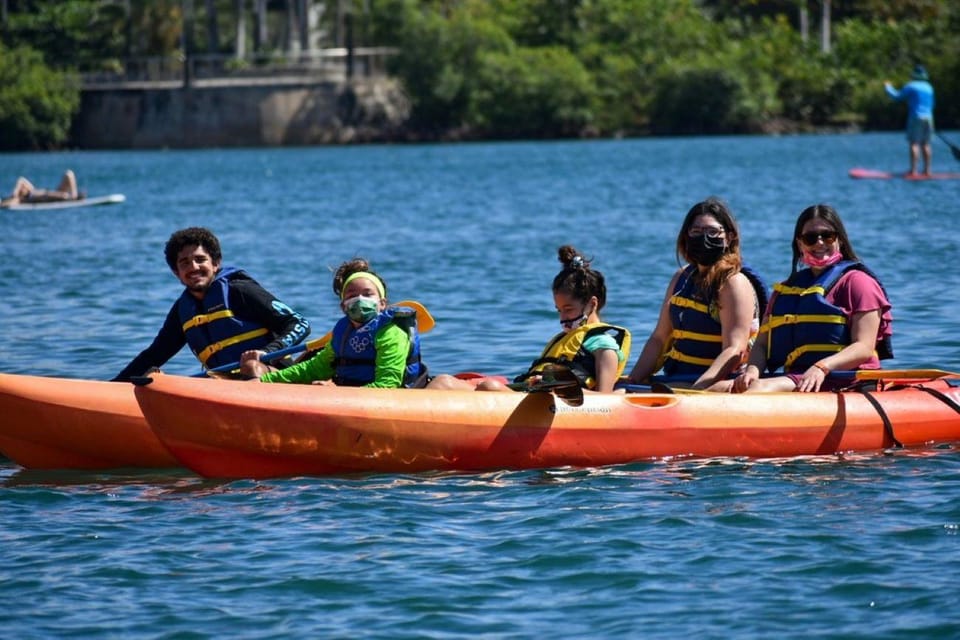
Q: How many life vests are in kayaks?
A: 5